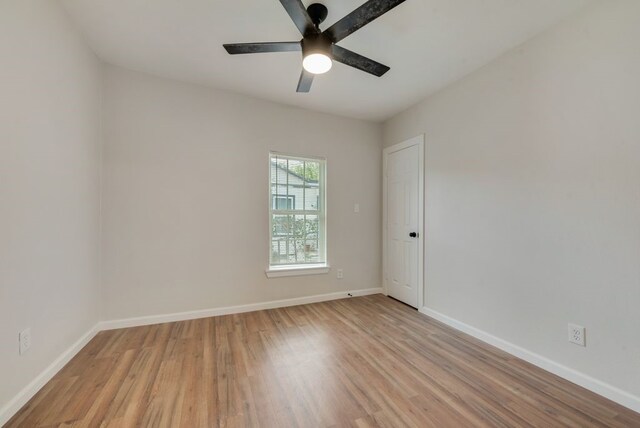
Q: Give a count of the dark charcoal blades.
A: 5